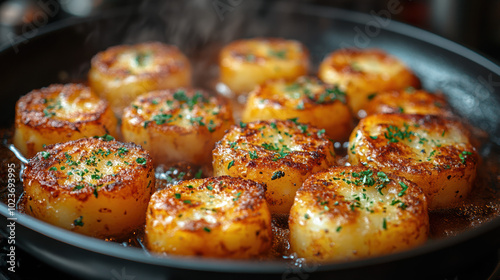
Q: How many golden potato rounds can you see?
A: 12